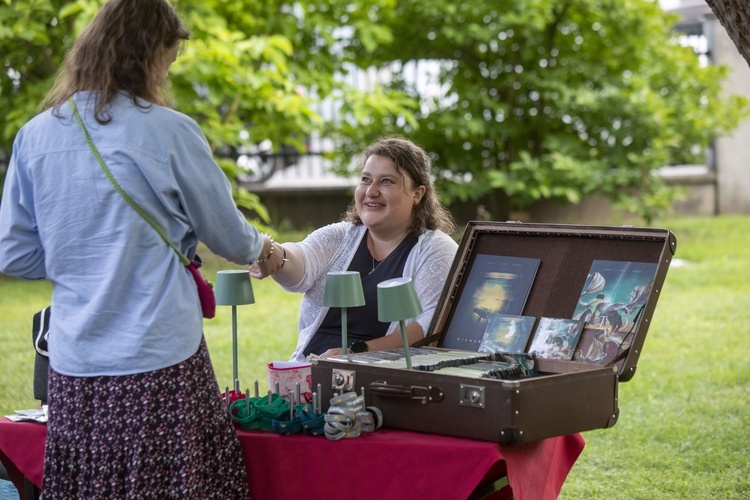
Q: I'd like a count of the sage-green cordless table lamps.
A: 3